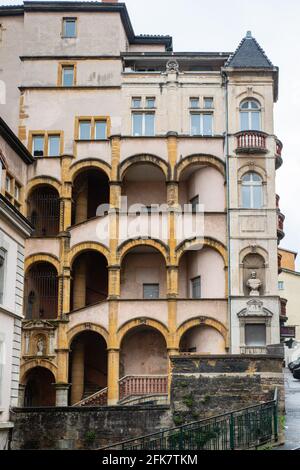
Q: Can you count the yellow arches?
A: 12